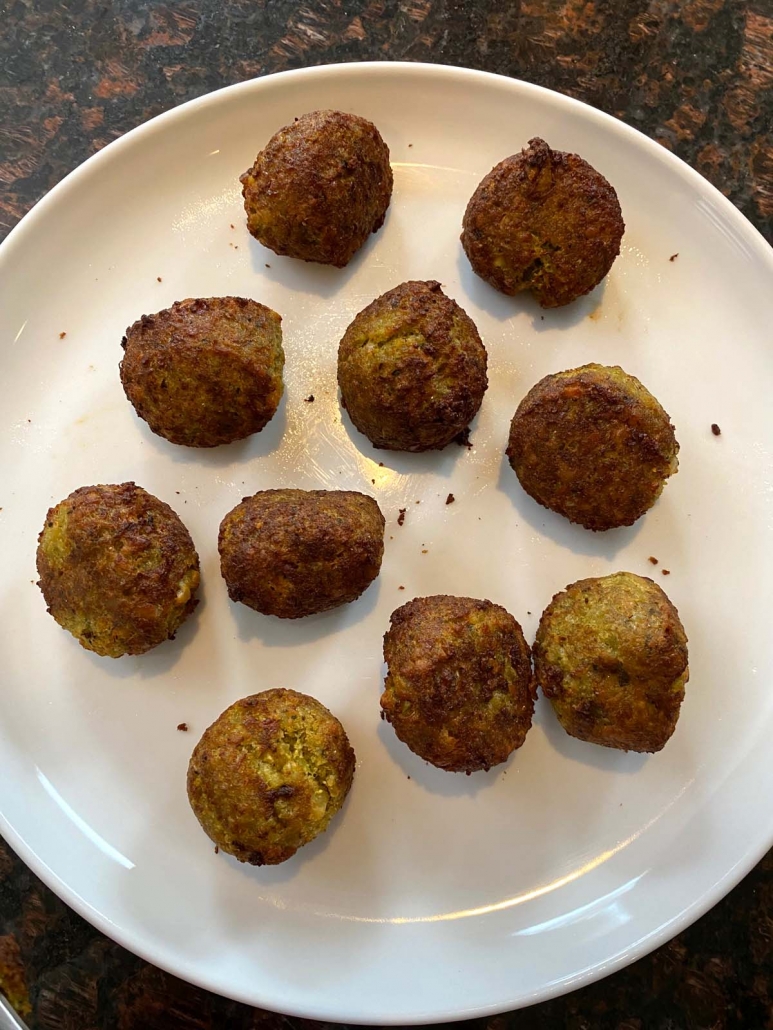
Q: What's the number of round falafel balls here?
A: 10